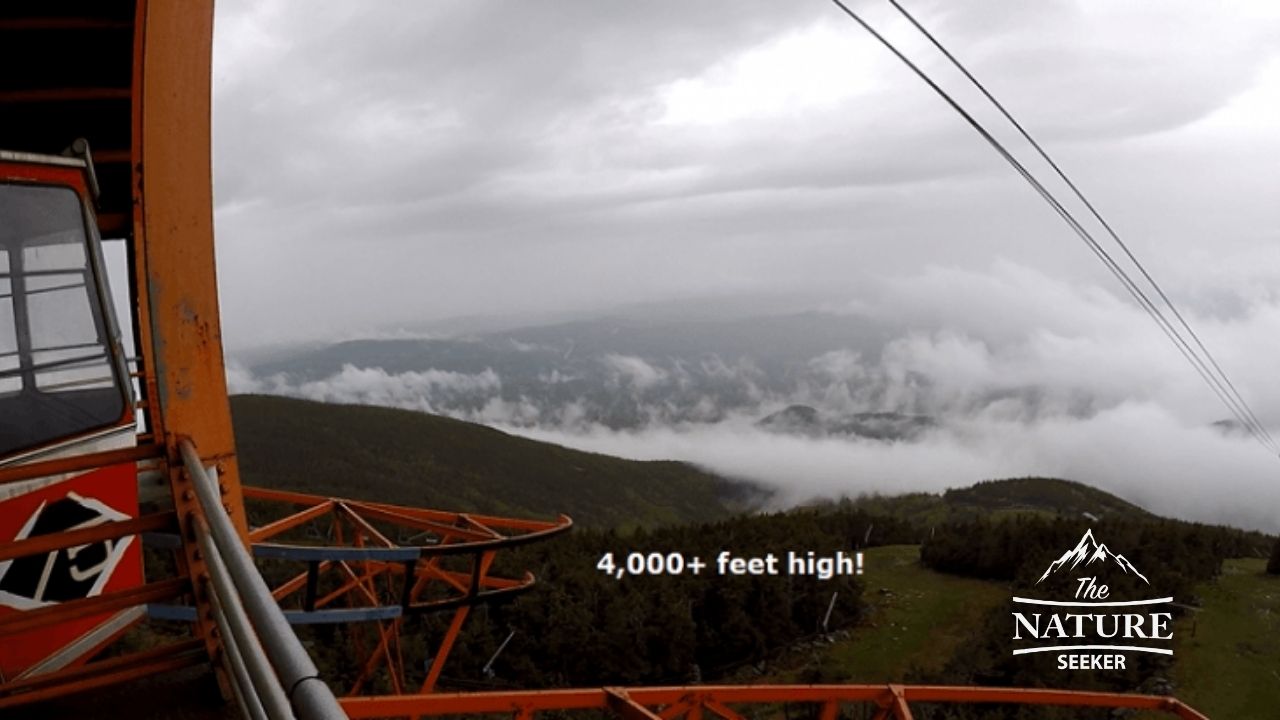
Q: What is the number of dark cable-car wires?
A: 3